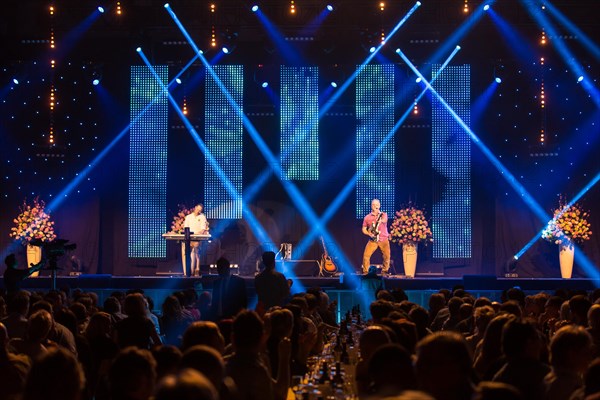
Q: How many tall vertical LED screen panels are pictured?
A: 5